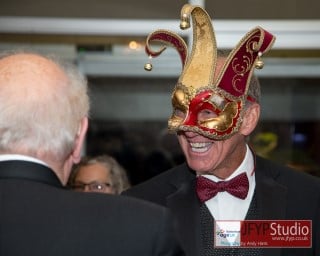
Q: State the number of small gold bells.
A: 3